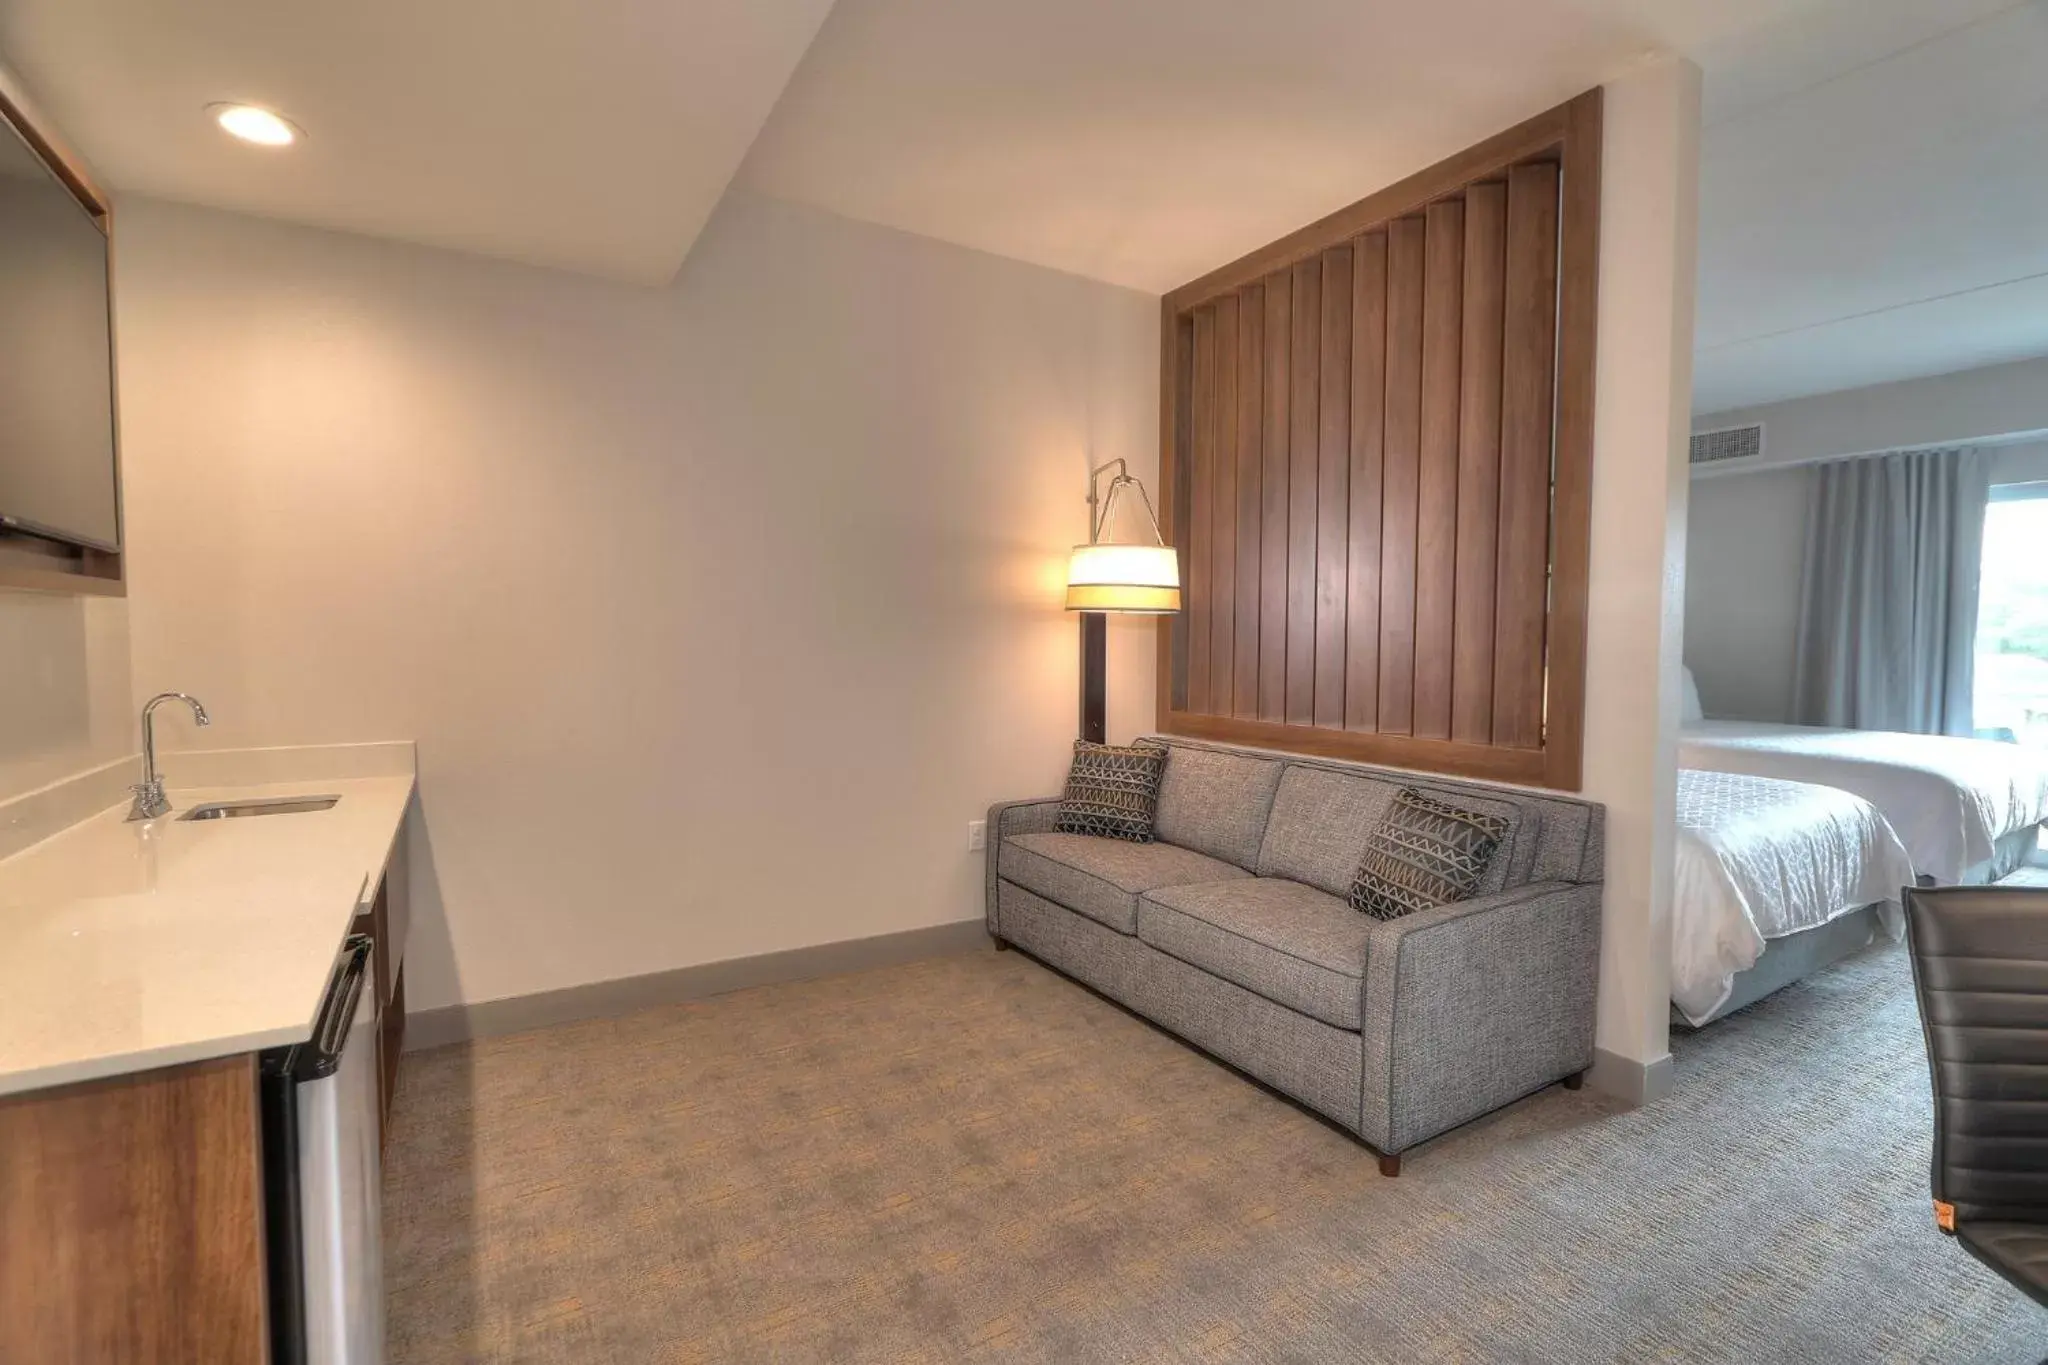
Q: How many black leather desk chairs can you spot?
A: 1